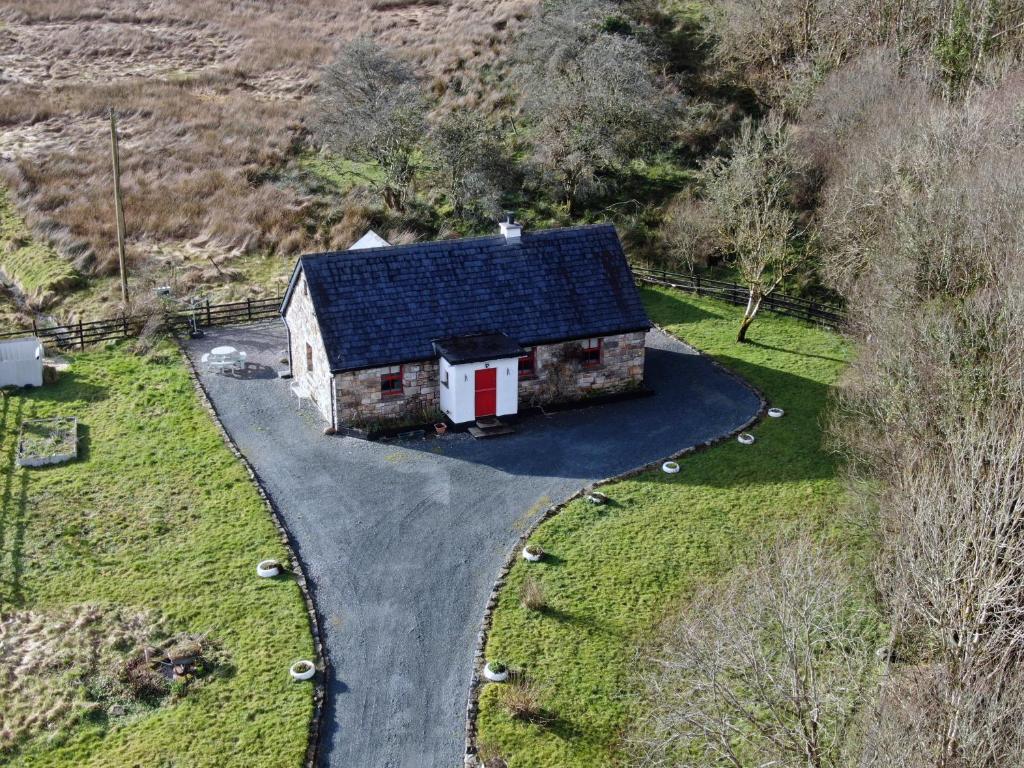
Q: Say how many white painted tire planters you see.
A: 8